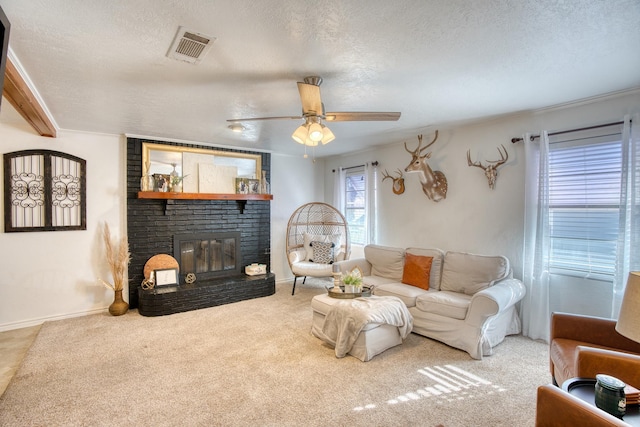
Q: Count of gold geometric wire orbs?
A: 2